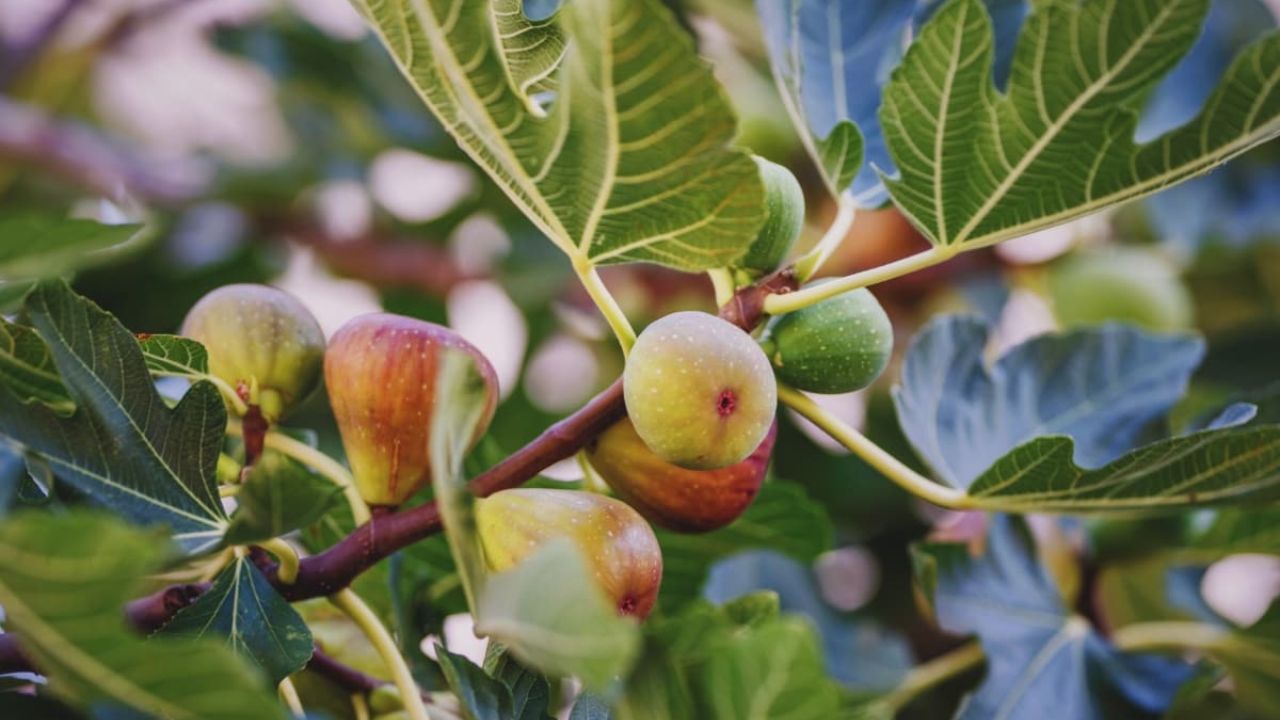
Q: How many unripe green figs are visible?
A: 3